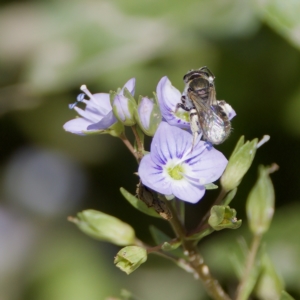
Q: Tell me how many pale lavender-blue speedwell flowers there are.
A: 3